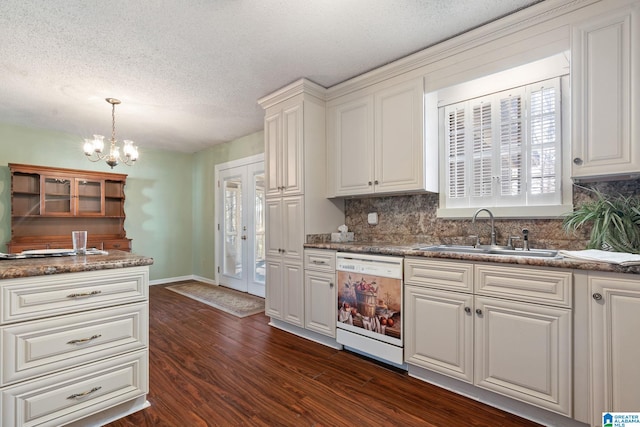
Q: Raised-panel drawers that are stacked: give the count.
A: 3